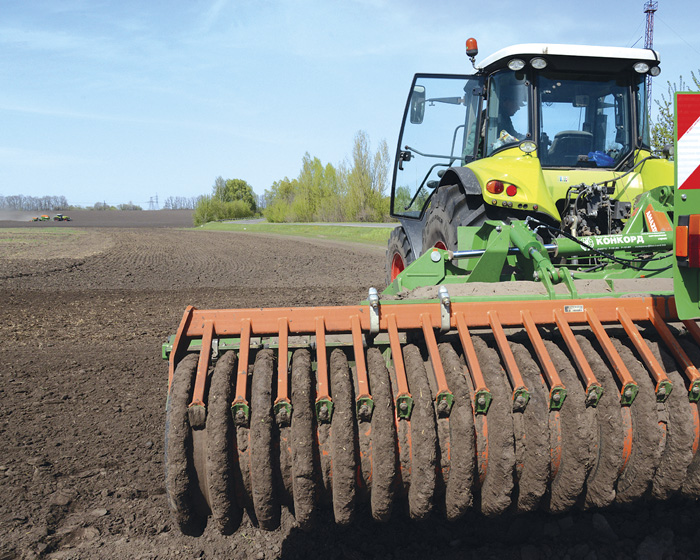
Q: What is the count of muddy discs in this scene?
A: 15